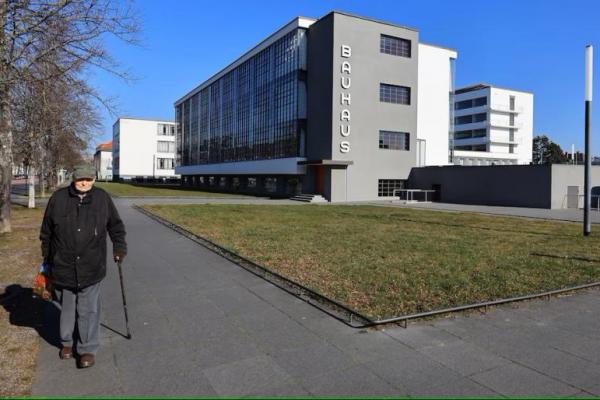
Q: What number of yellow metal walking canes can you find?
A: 0